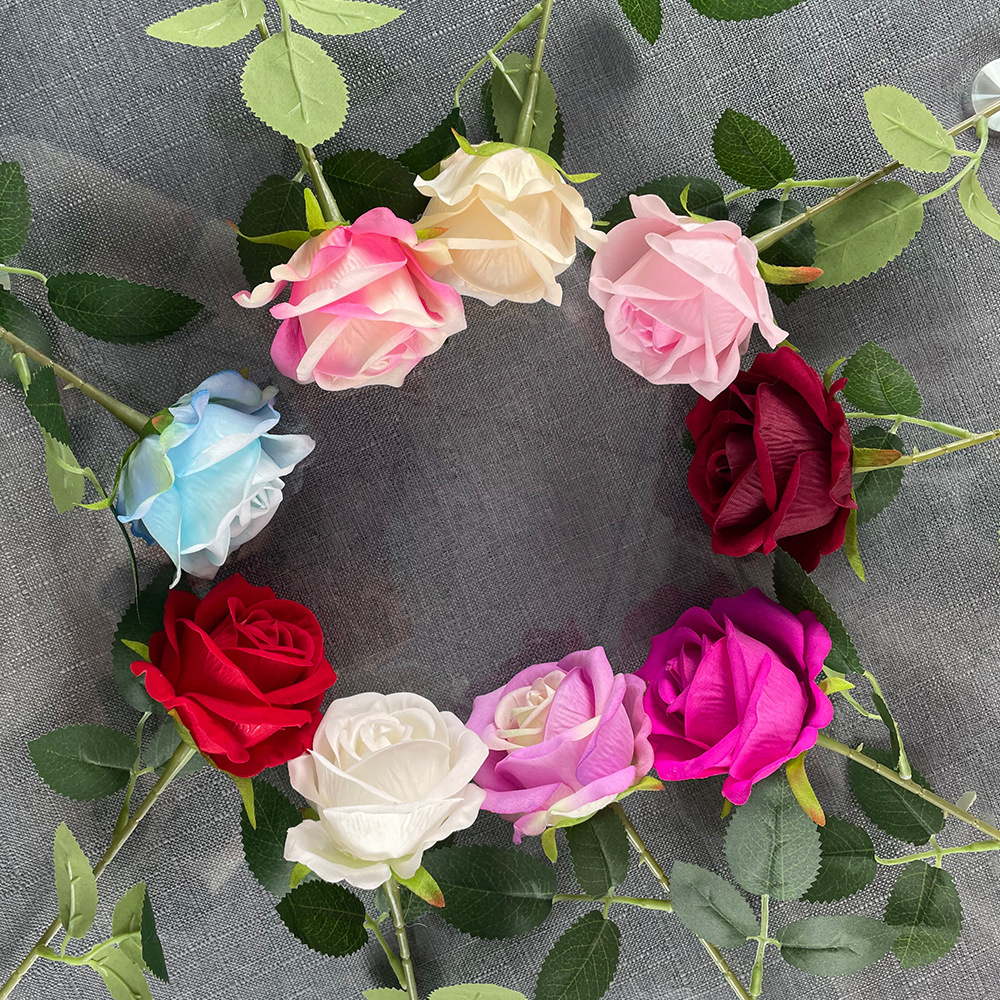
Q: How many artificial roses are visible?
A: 9